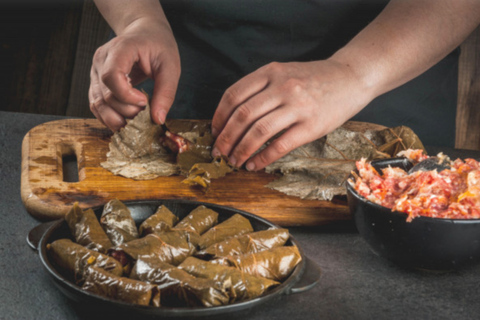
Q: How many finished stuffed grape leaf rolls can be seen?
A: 12